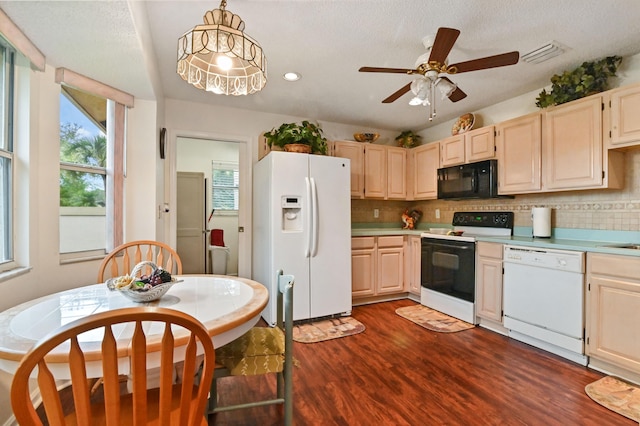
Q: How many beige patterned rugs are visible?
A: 3